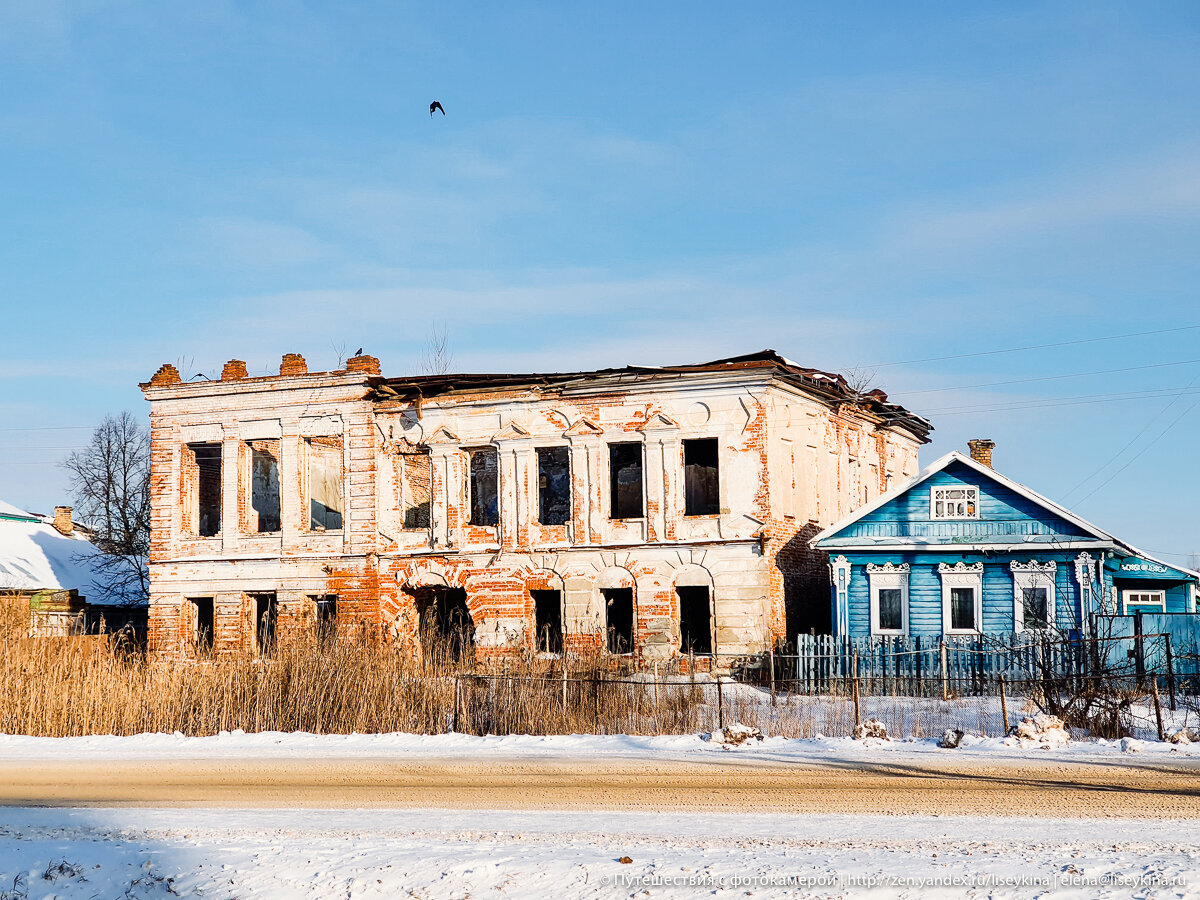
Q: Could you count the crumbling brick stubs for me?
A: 4